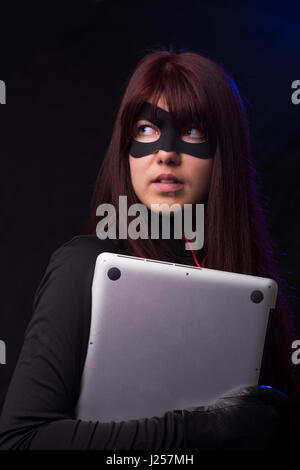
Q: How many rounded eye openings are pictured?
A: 2